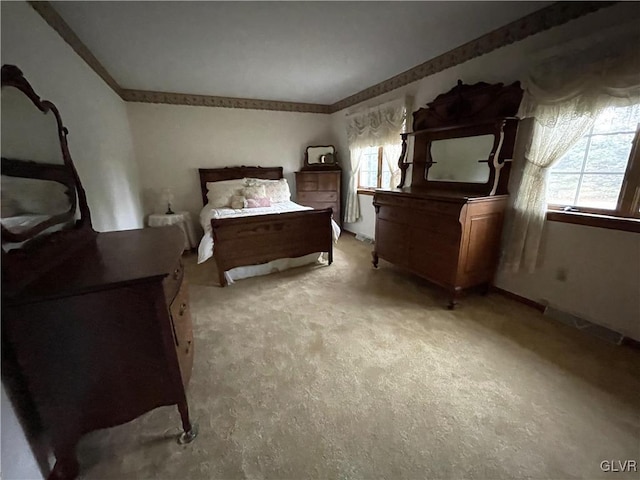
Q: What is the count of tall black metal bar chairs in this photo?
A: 0